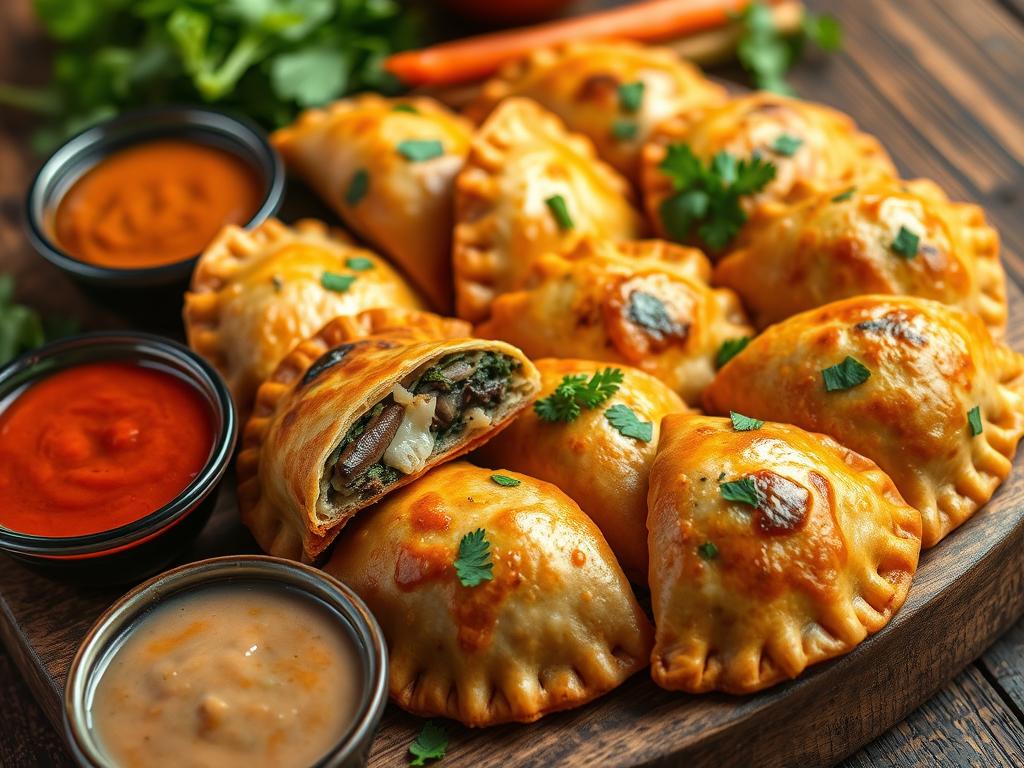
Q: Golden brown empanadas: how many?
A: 12